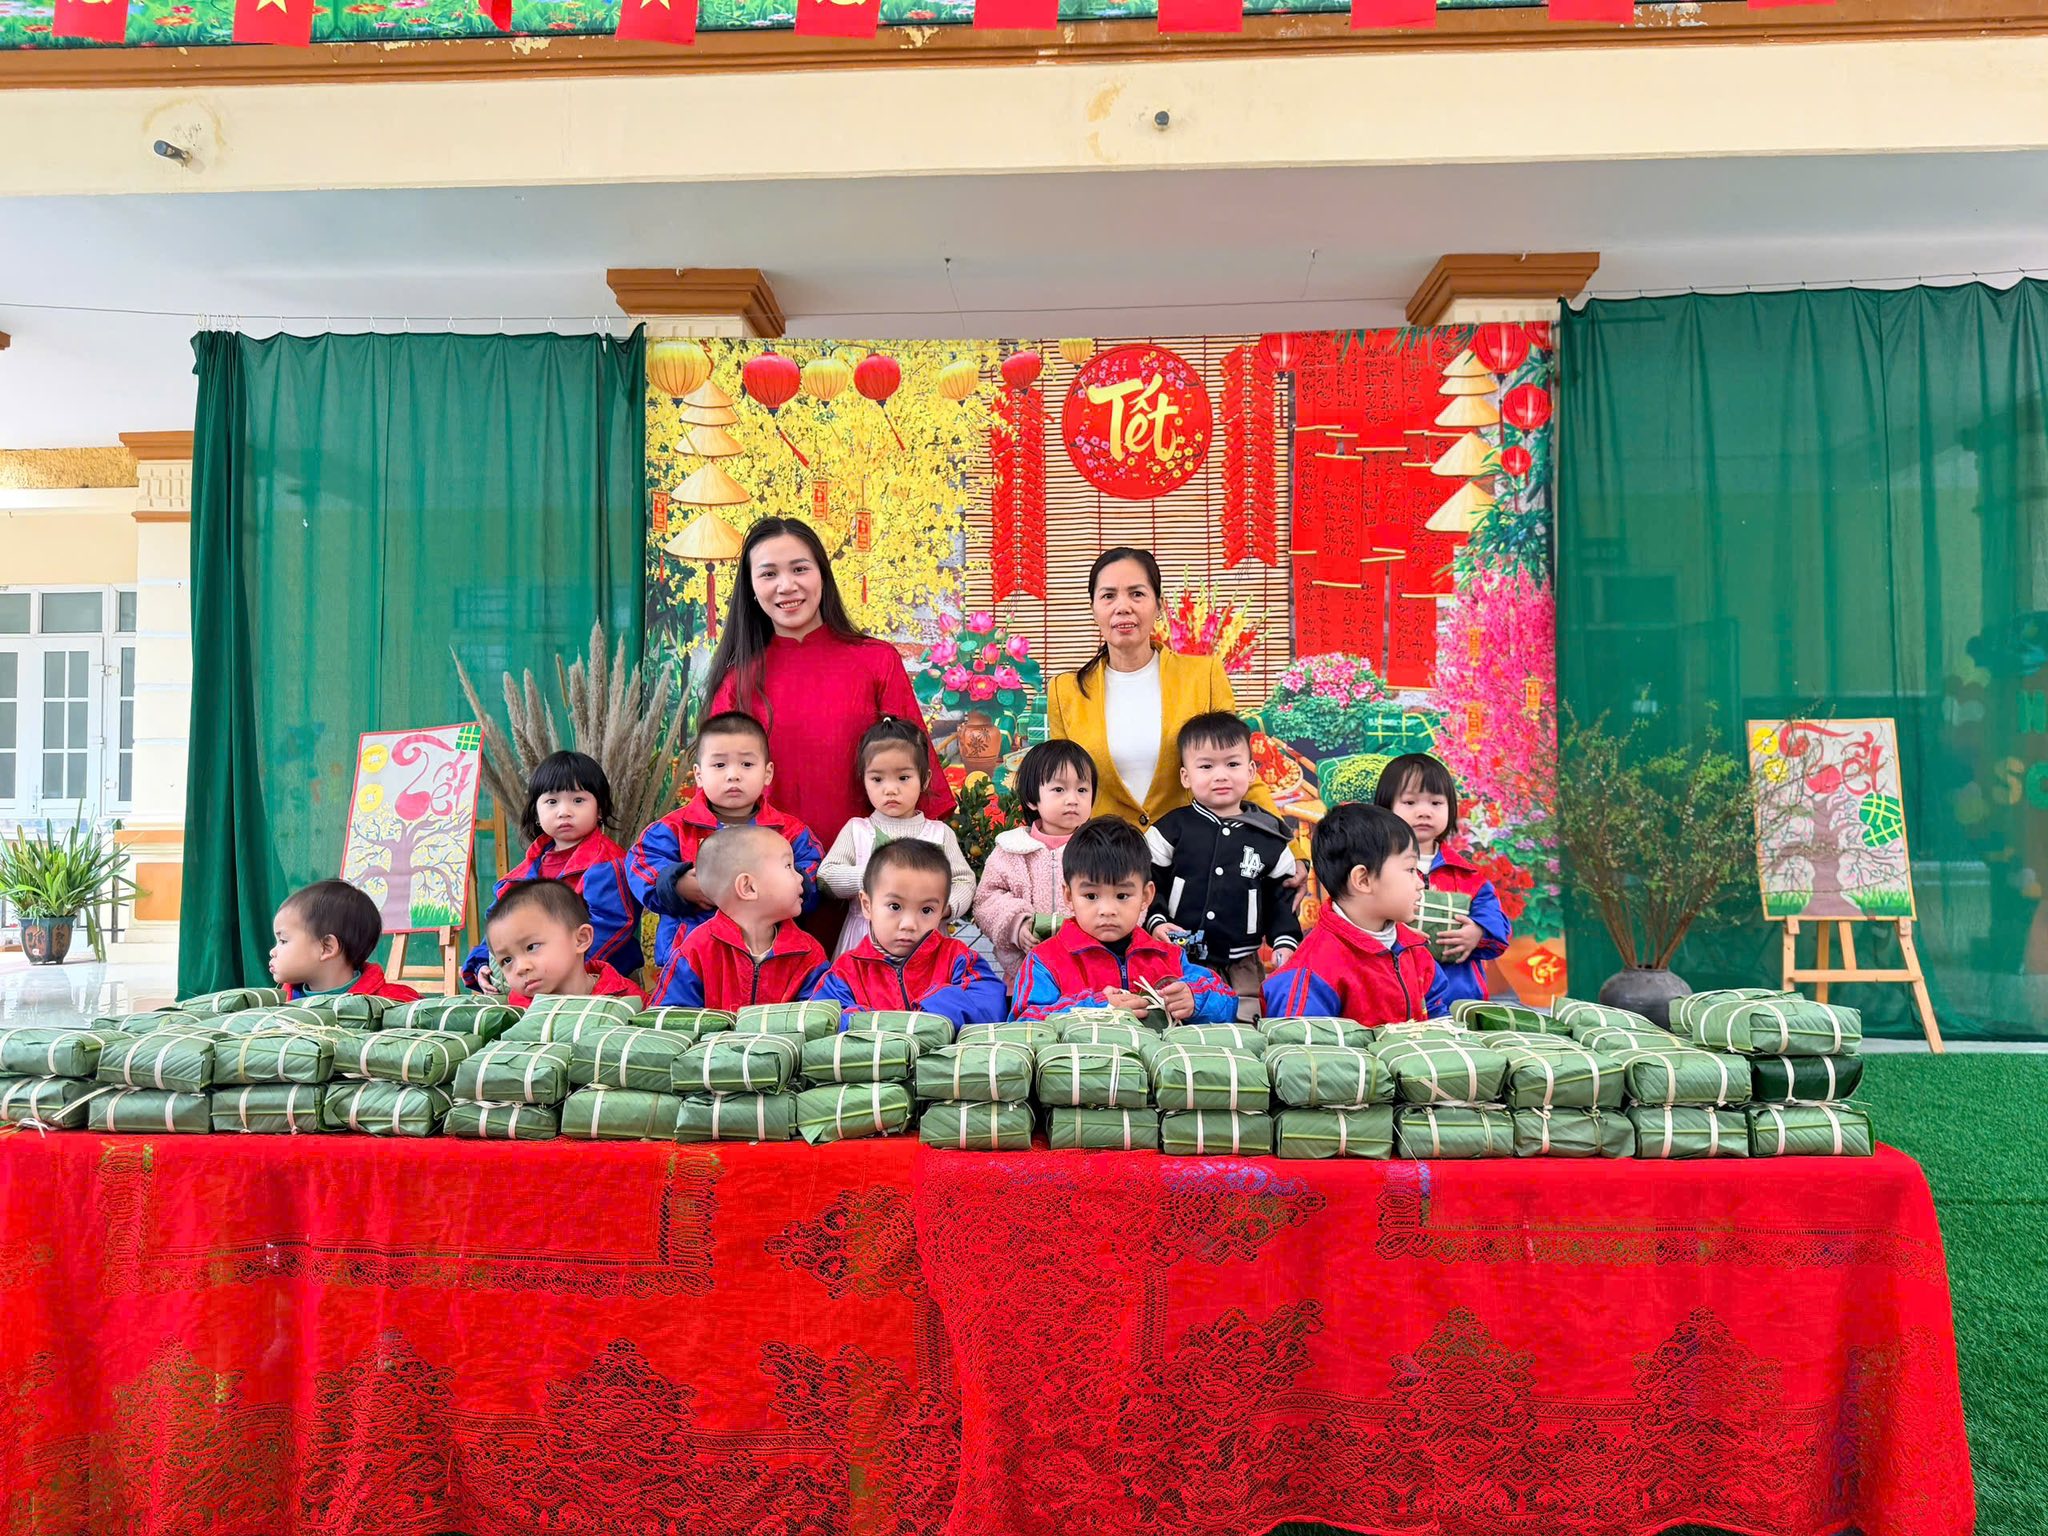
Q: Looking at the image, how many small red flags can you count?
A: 10